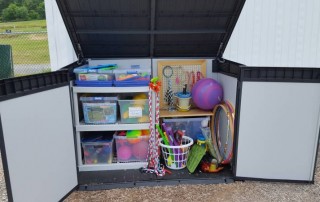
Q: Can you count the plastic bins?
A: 7